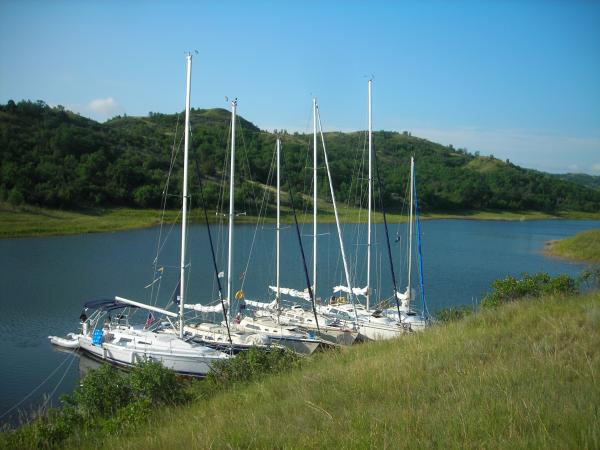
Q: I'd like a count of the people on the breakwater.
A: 0